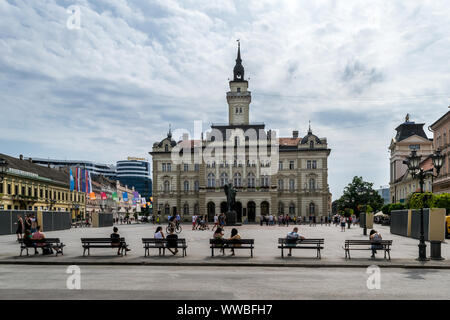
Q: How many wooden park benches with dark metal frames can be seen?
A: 6